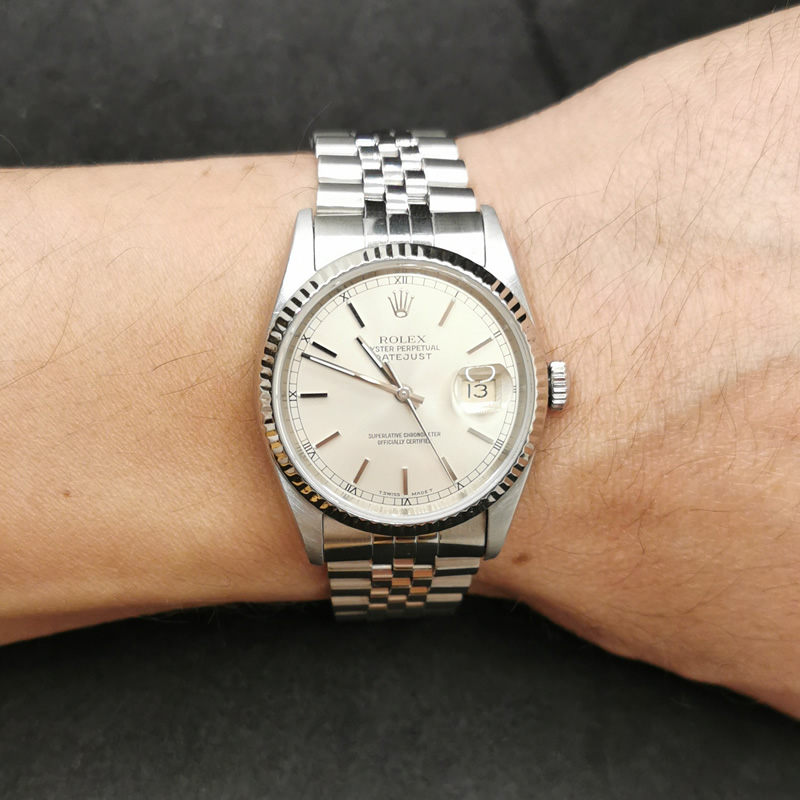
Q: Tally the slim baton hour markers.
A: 10